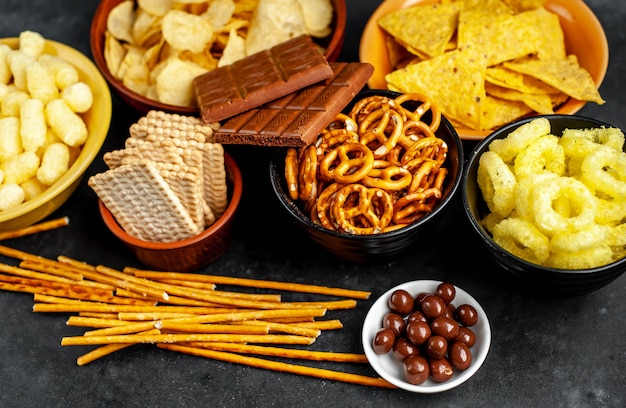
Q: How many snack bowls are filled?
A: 7